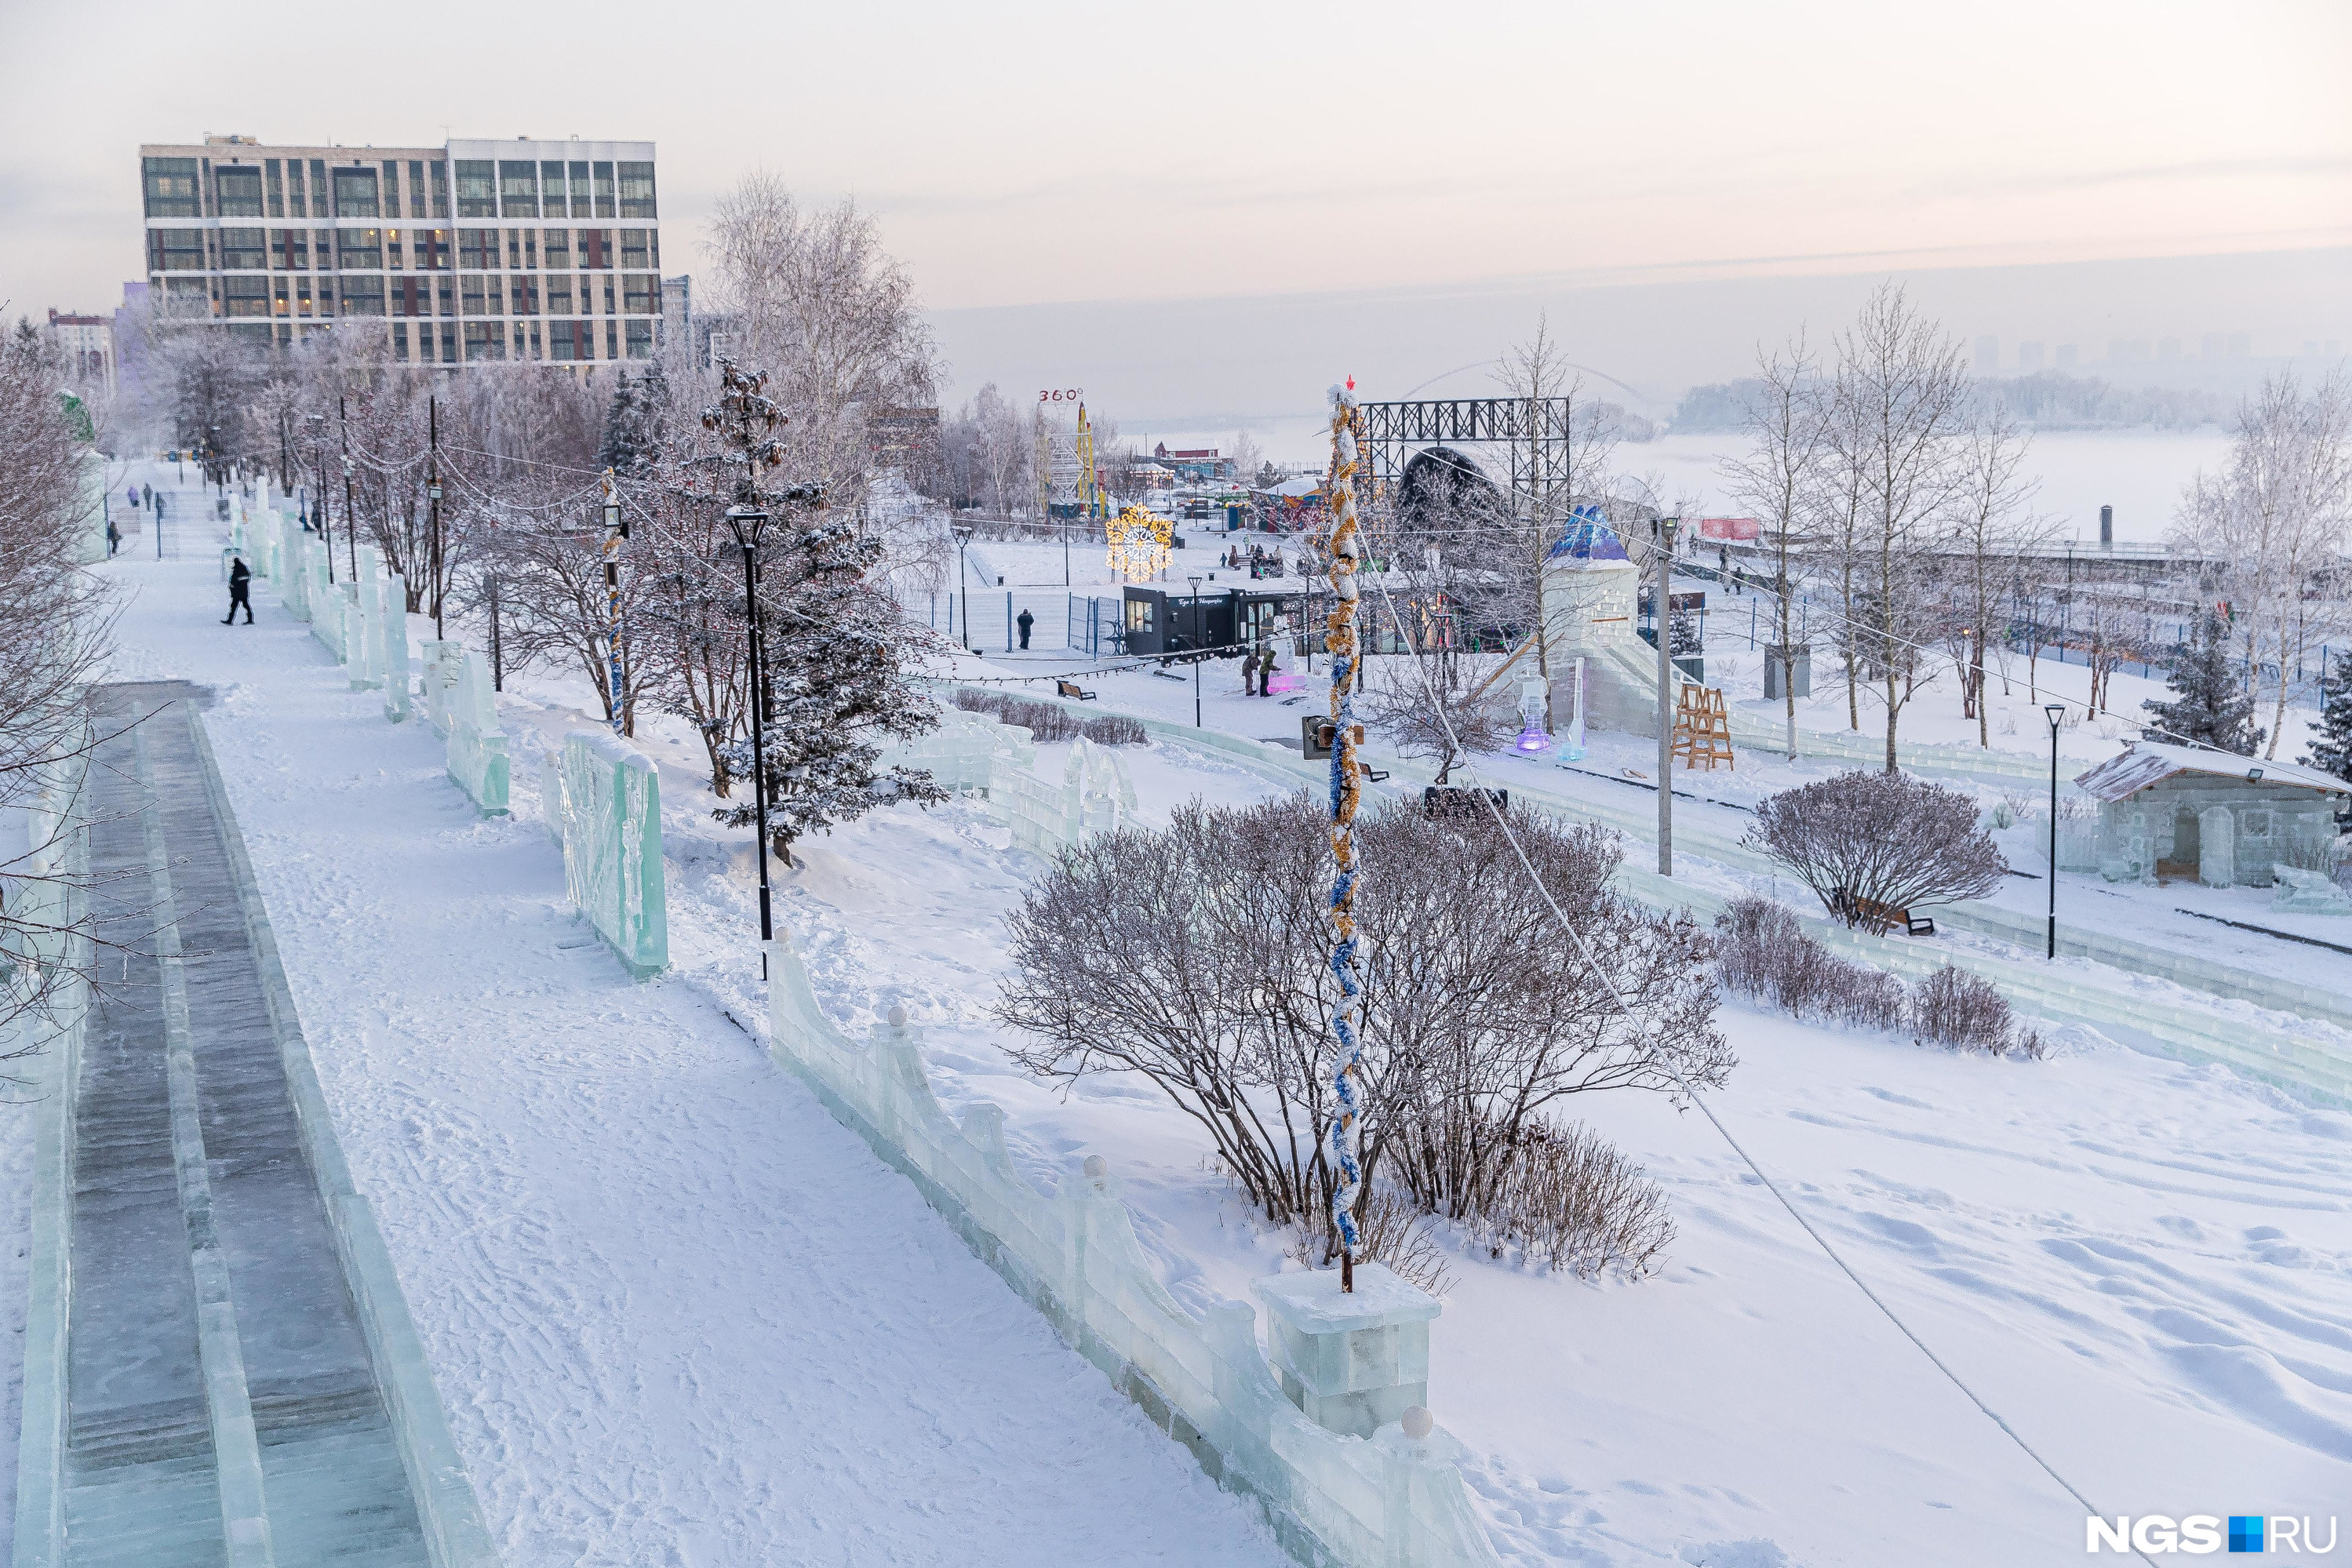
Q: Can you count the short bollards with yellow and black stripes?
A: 0